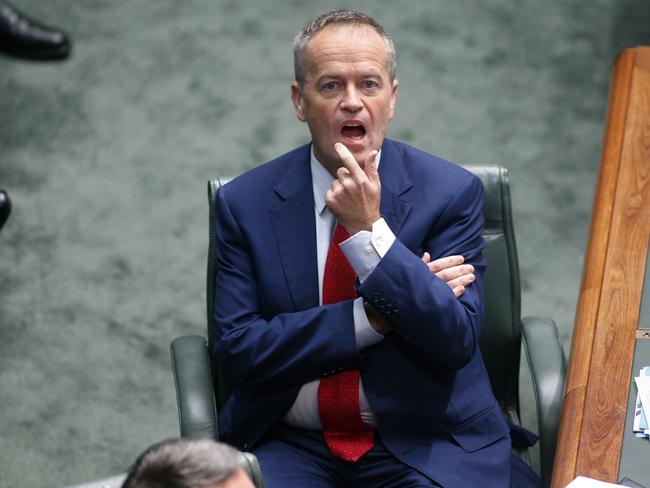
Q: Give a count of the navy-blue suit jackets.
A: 1